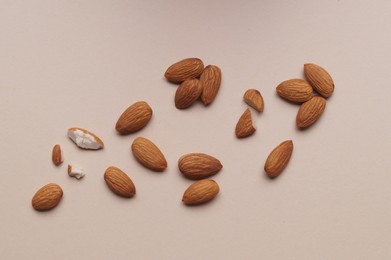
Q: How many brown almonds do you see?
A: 13